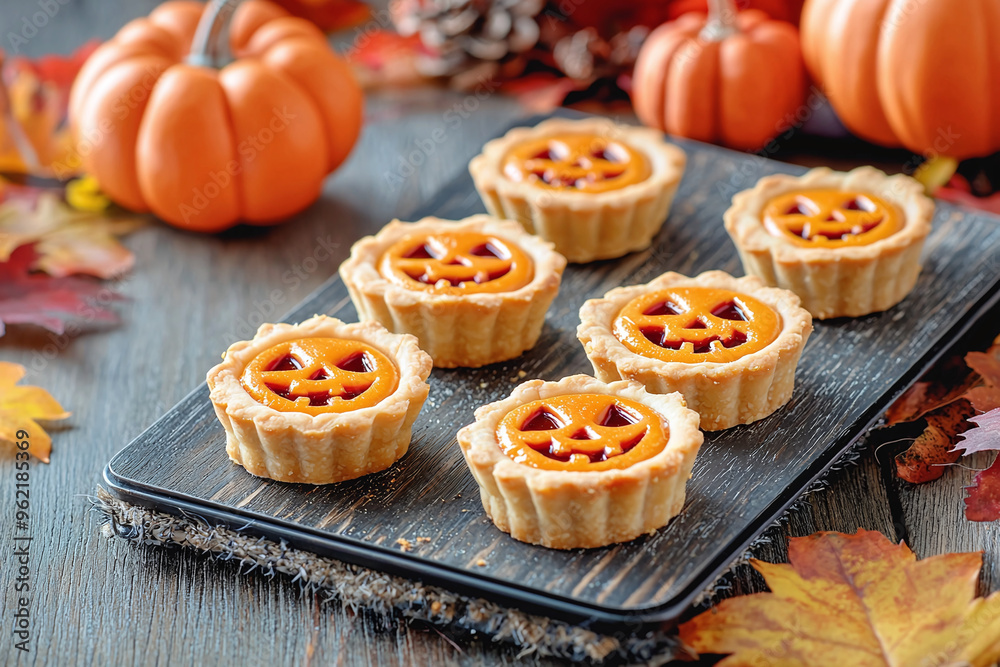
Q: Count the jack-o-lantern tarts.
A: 6